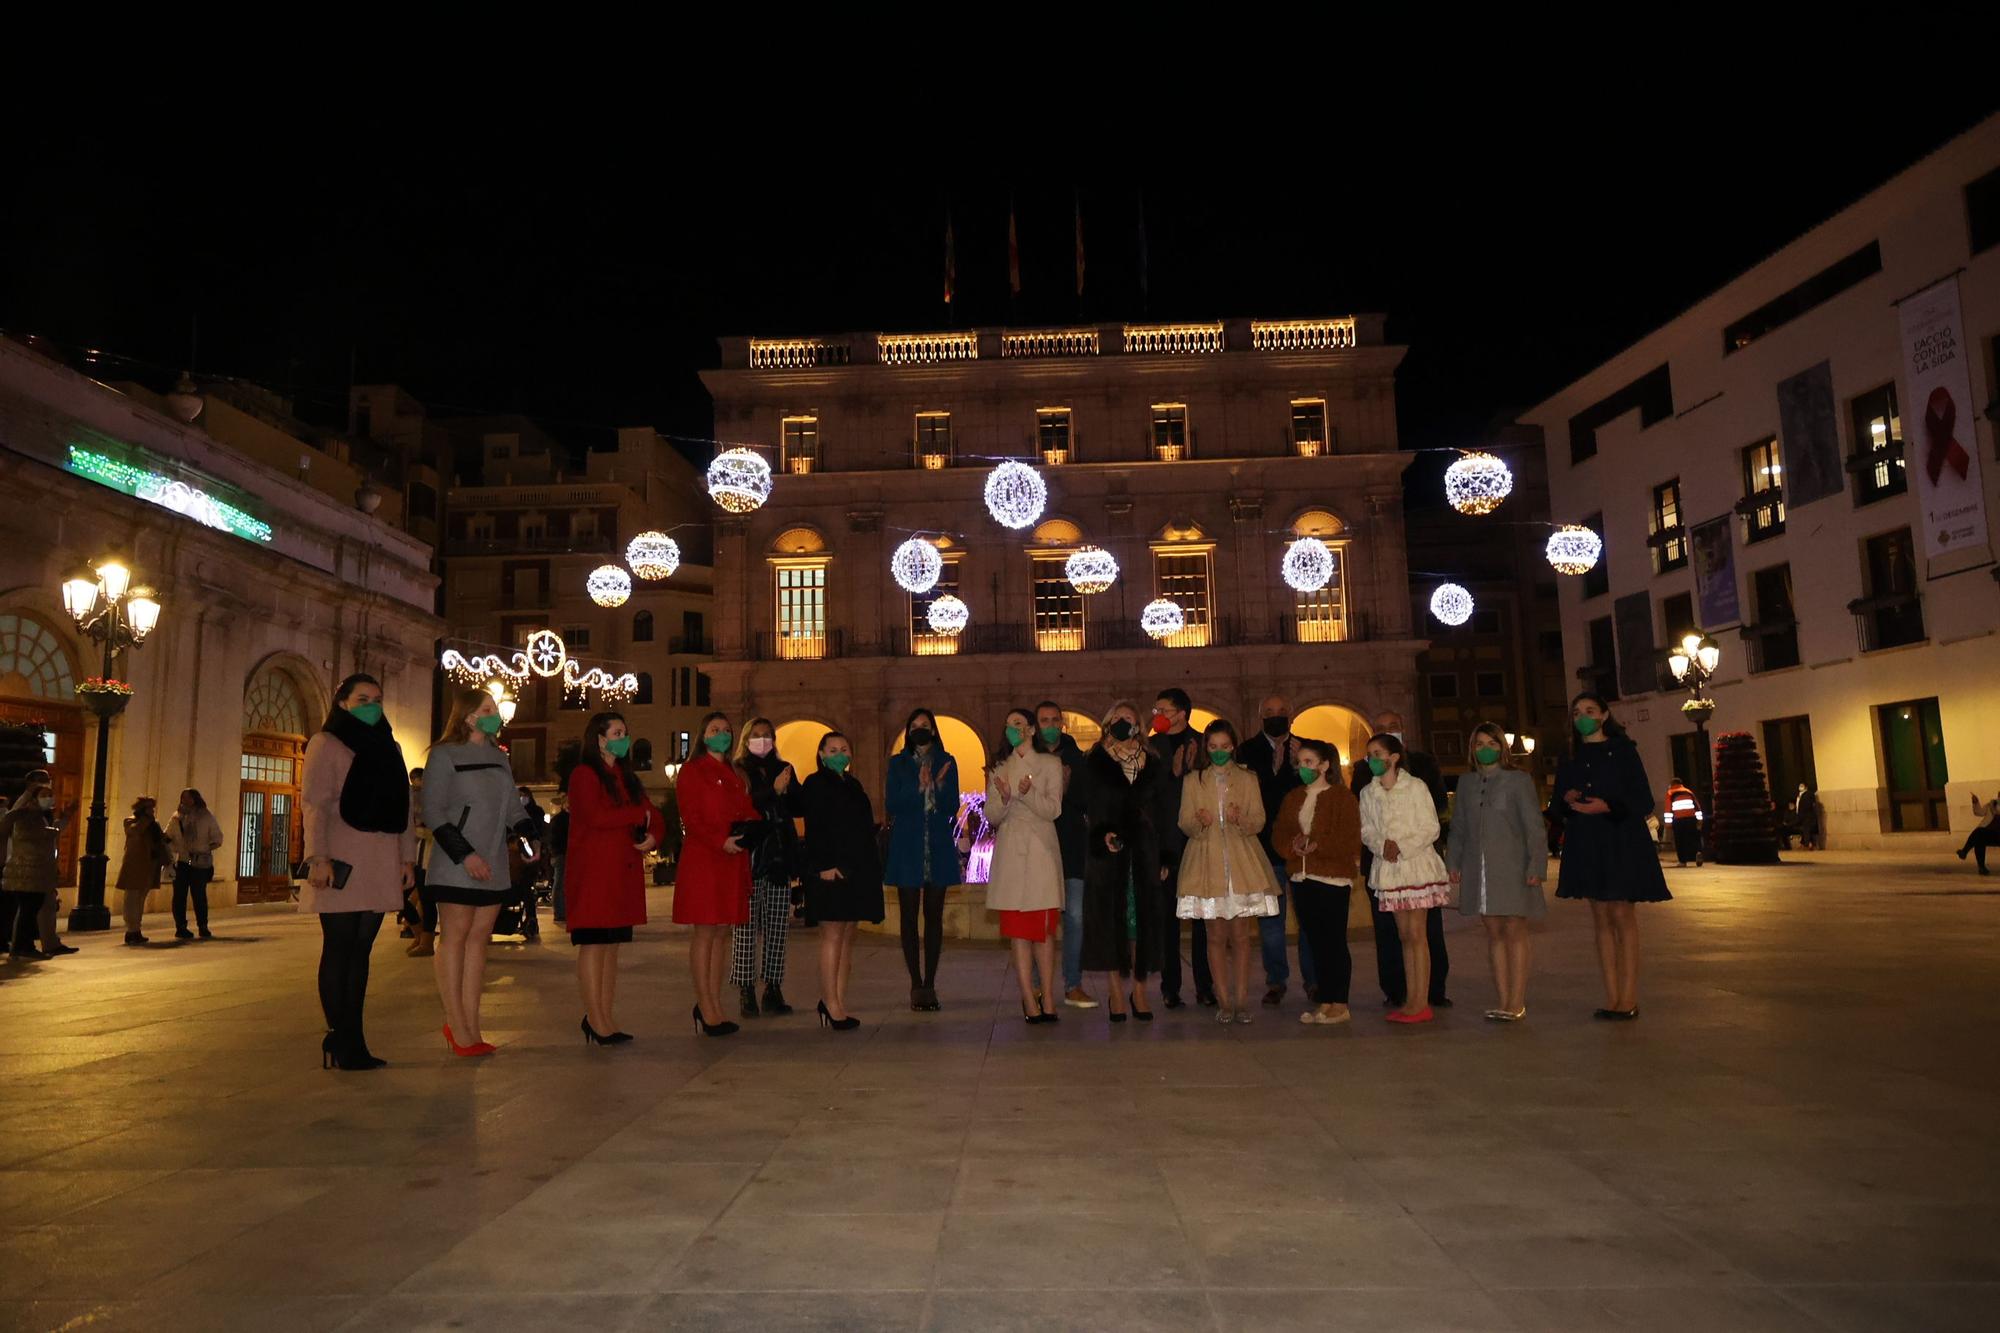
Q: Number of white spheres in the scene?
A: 12